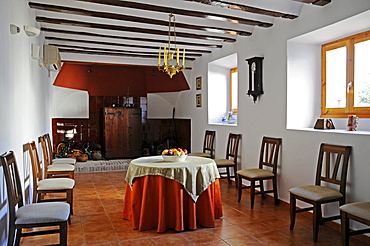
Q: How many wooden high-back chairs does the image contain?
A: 9